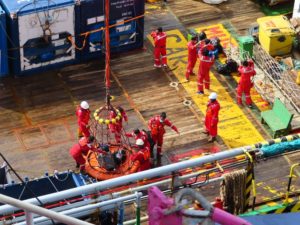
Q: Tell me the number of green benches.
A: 1